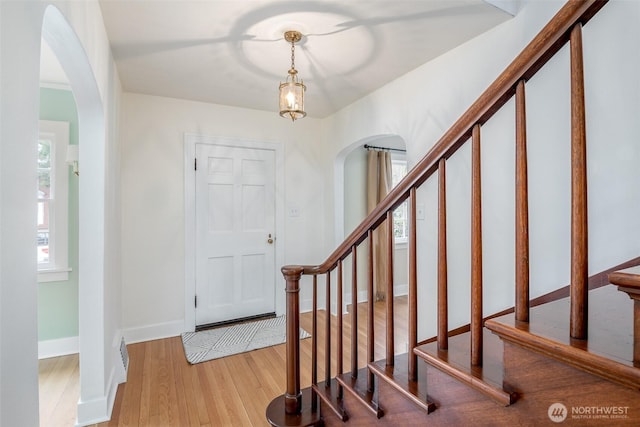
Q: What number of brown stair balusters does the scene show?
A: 11